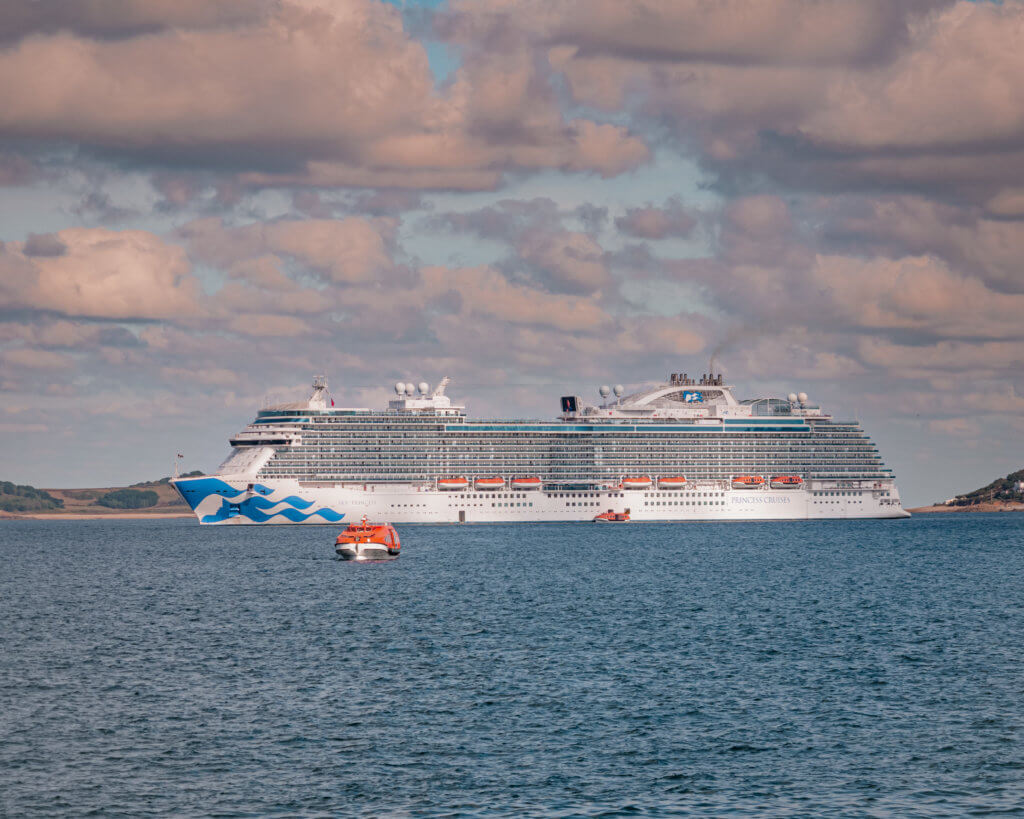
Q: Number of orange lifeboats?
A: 9